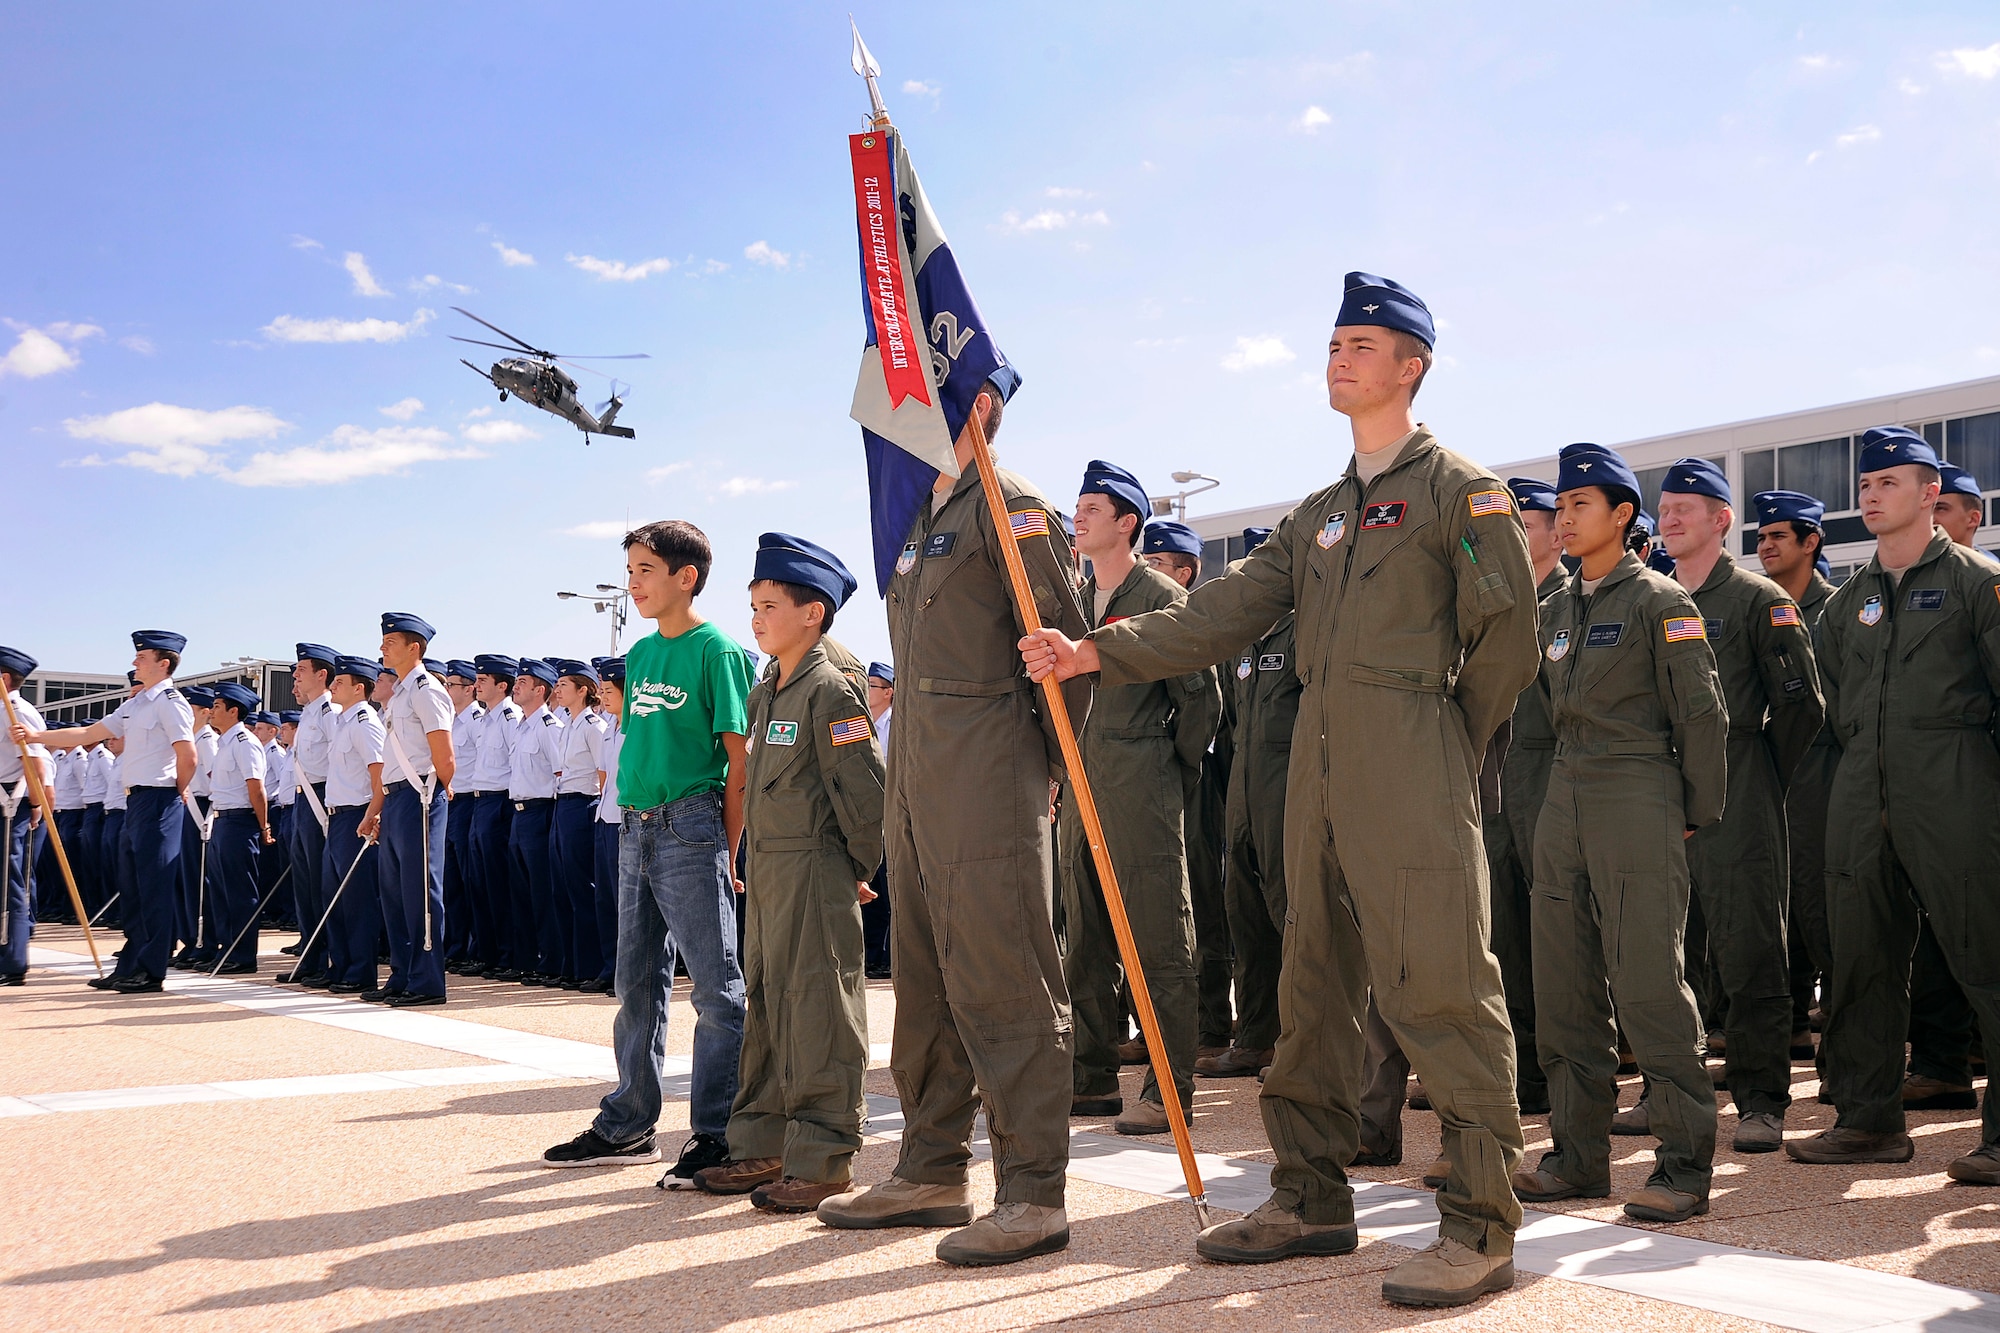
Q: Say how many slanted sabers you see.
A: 3